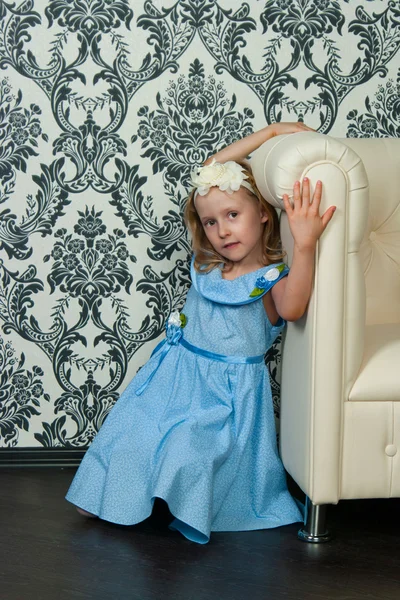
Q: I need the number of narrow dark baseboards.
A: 1